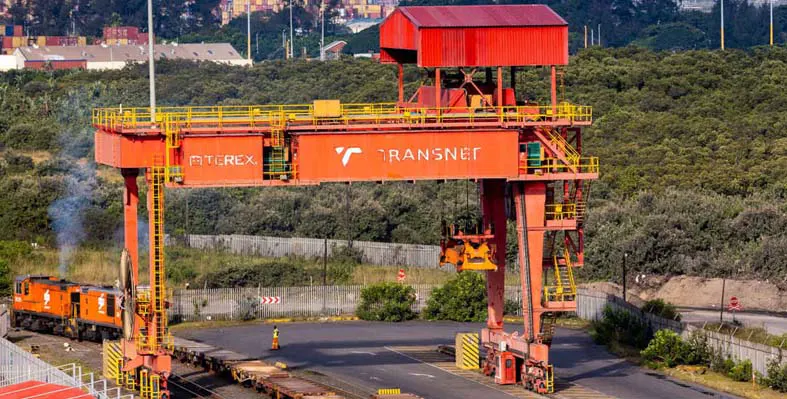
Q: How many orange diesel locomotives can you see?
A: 2